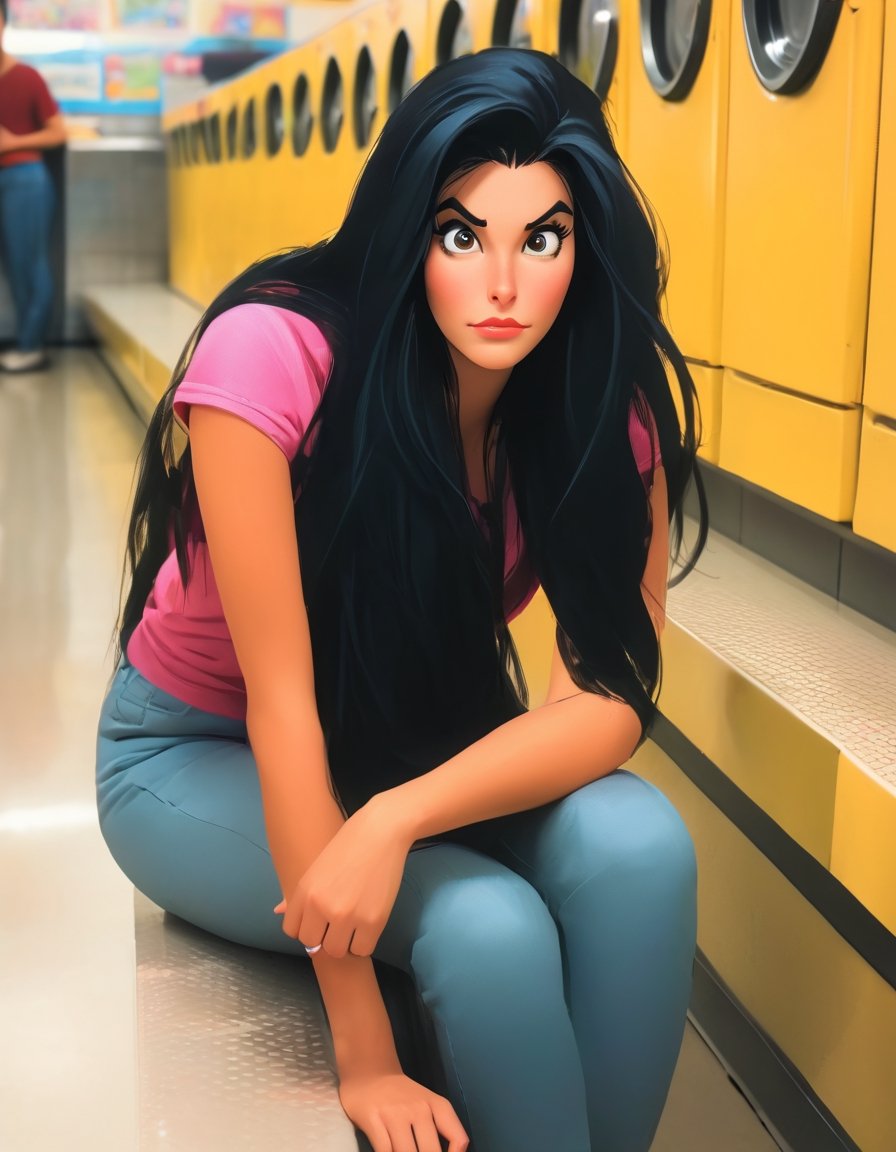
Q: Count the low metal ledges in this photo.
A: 2